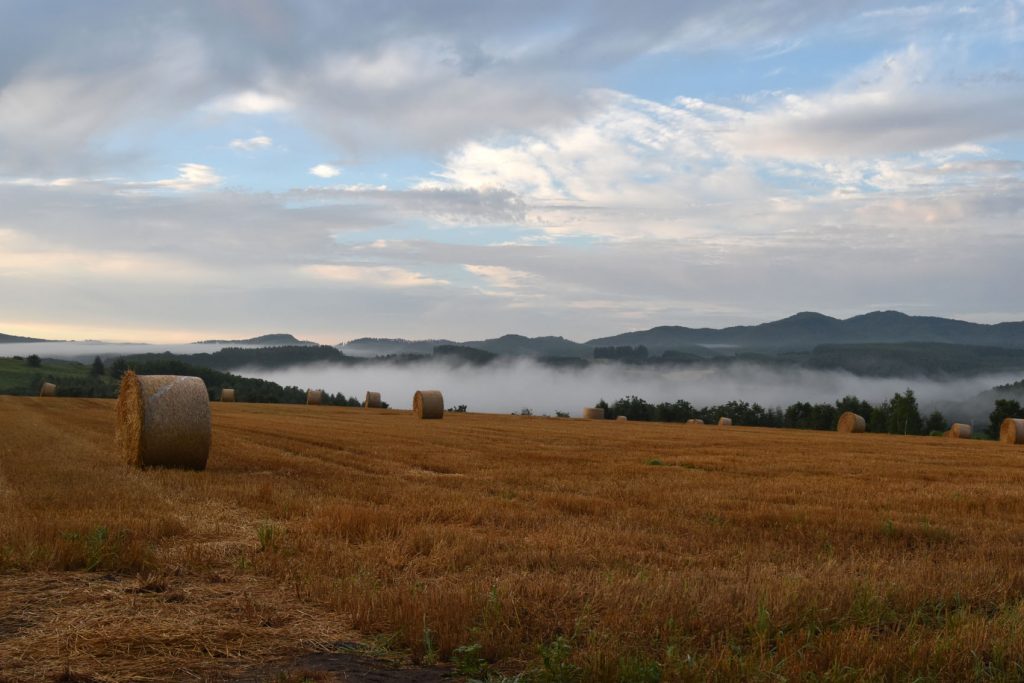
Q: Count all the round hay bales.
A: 13